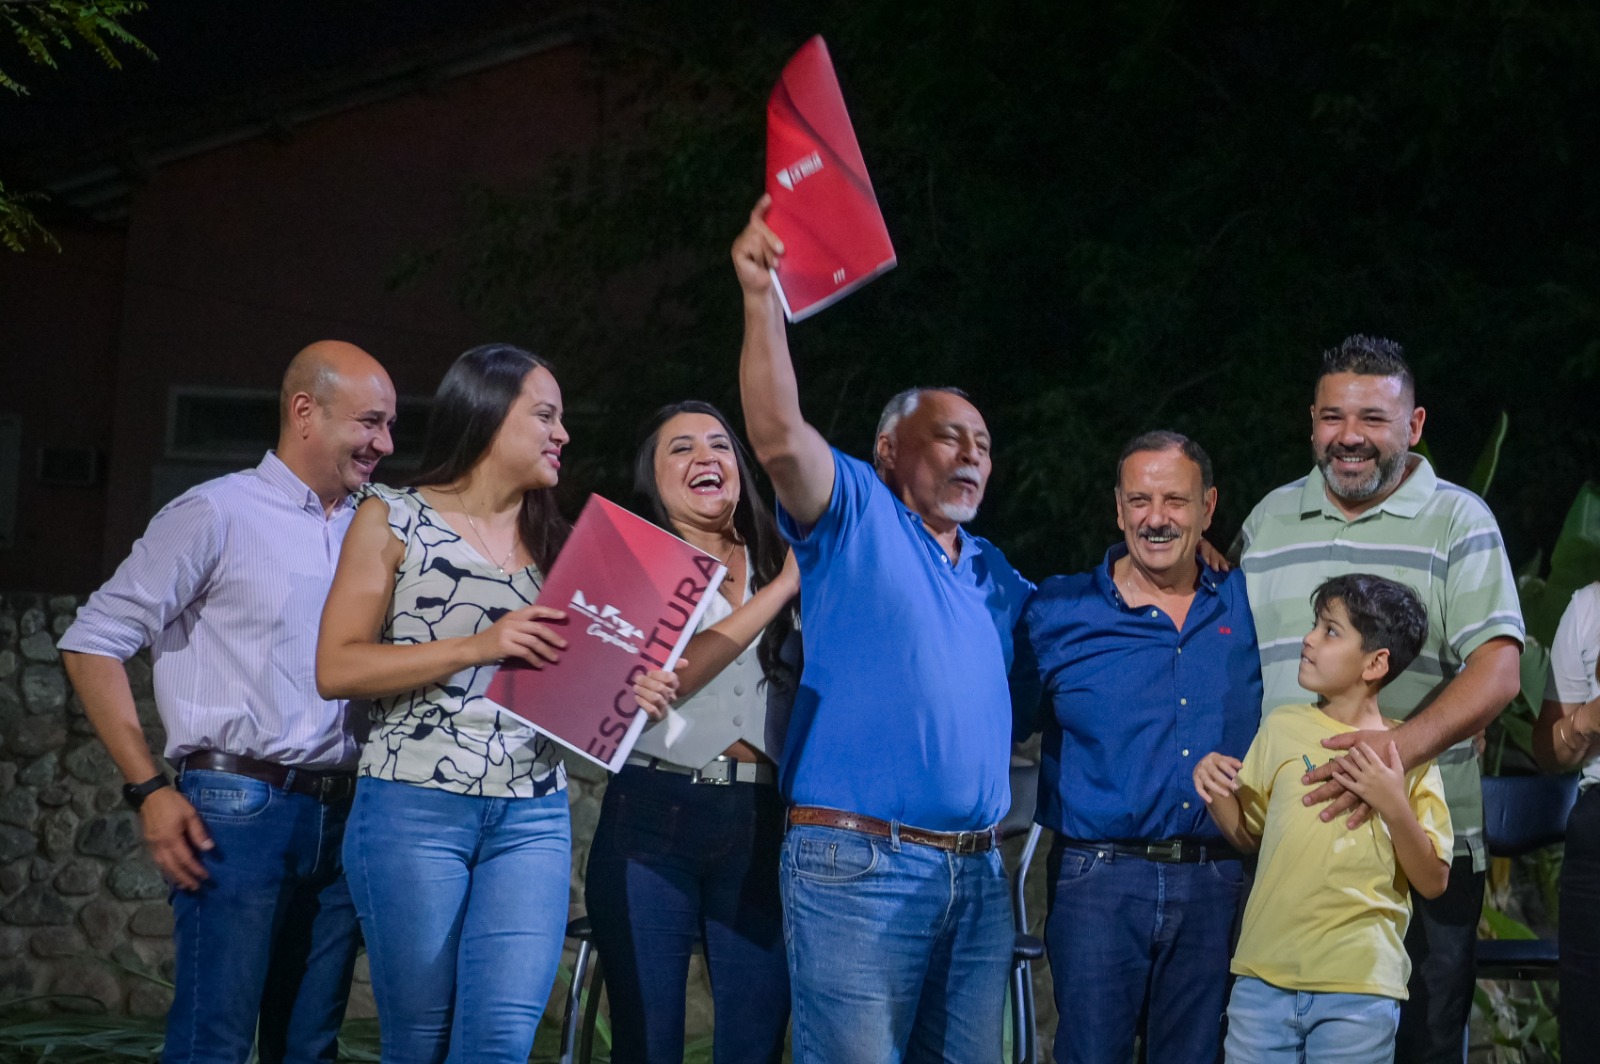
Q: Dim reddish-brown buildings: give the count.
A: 1